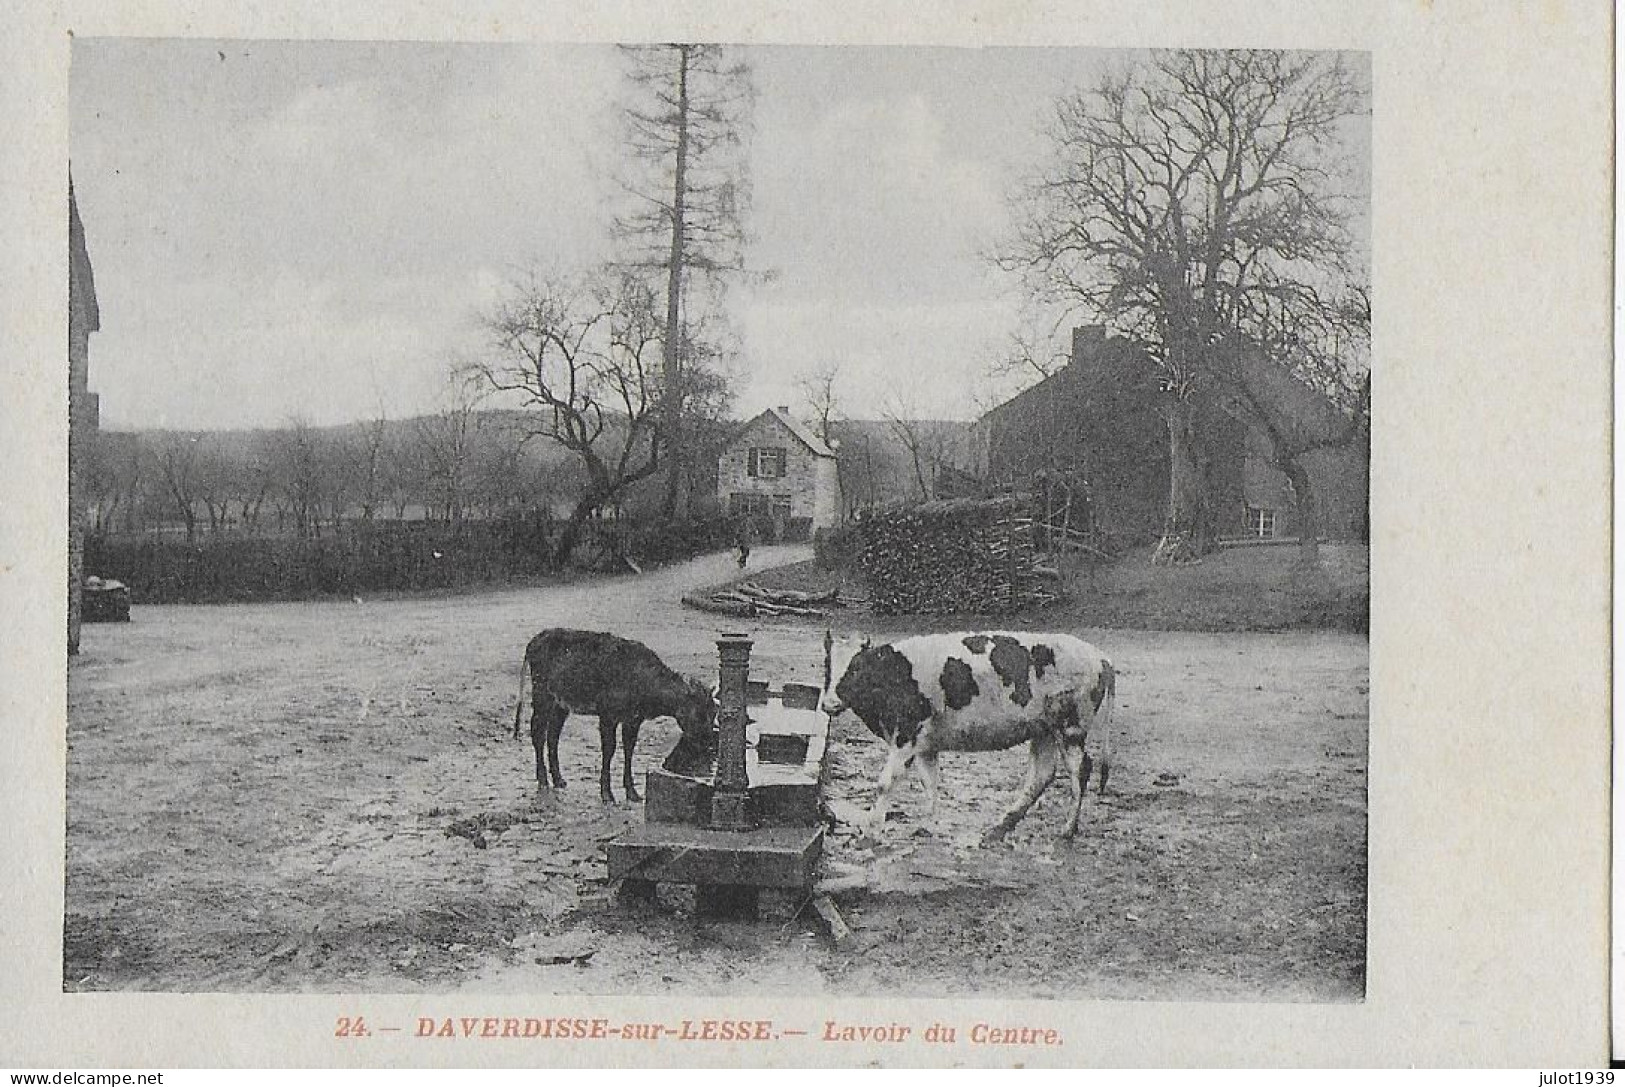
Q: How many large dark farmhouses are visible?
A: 1